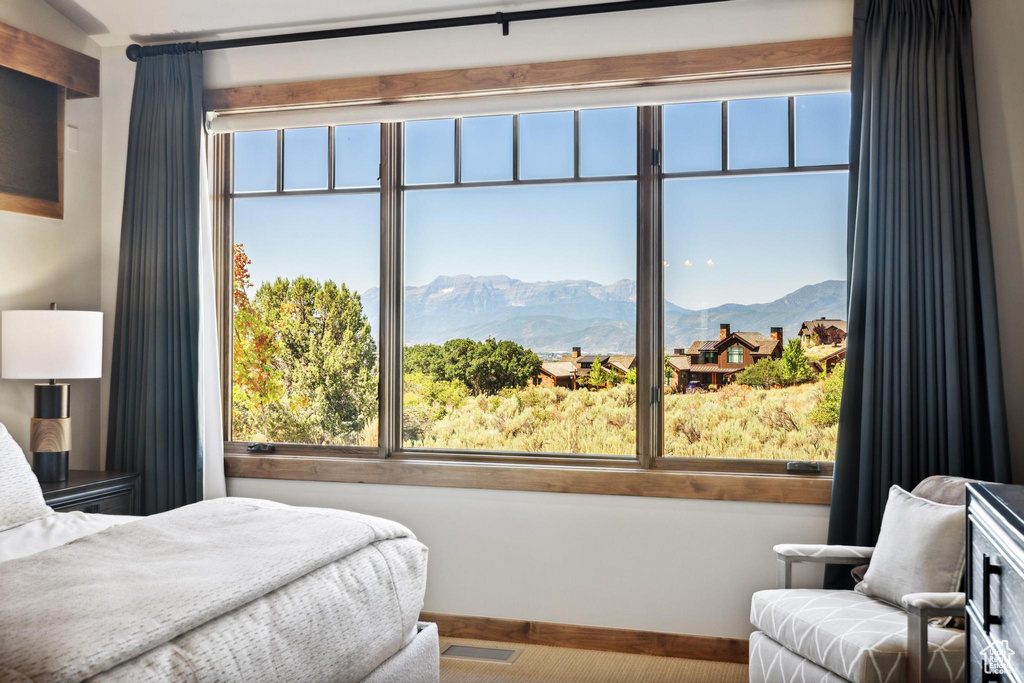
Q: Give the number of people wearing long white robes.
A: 0